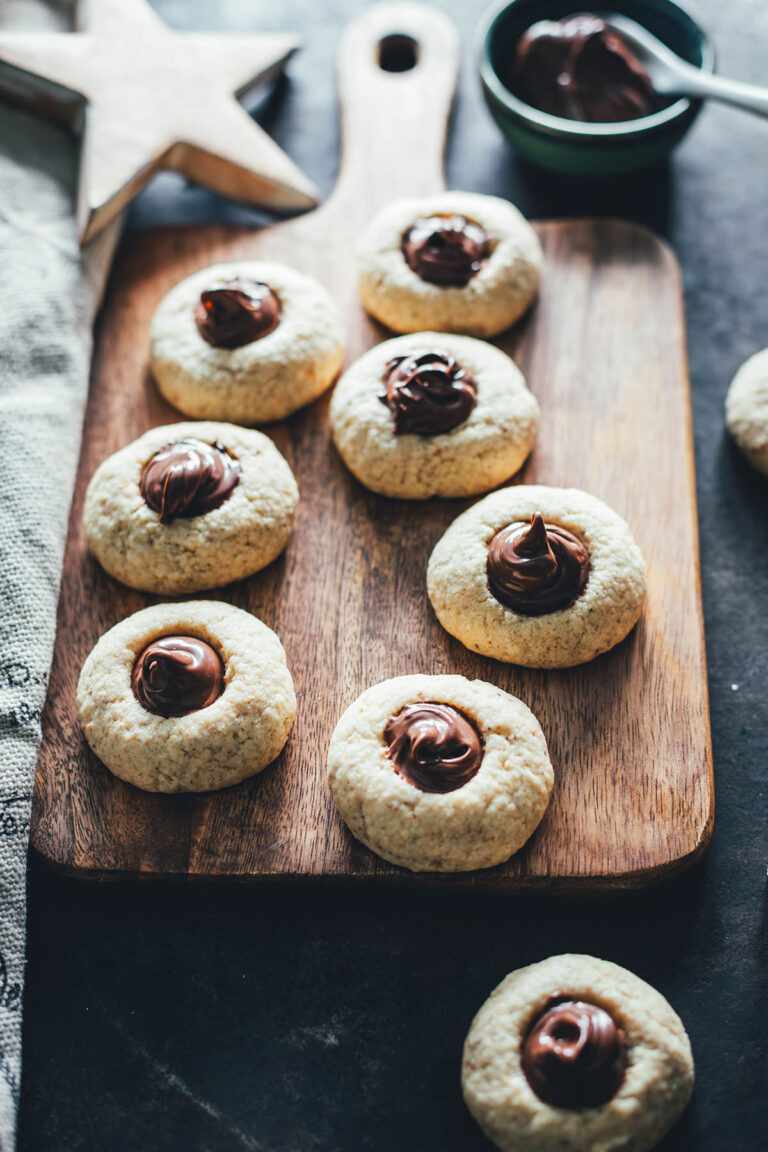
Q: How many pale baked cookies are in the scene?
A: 9